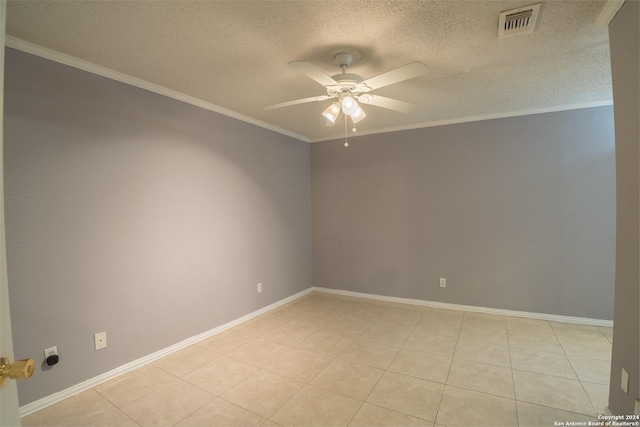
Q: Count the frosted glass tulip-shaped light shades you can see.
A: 3